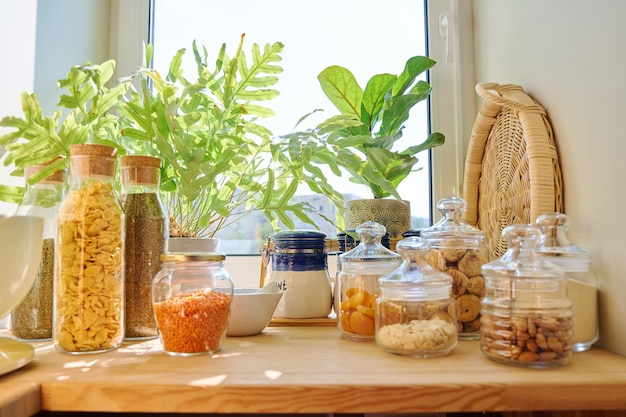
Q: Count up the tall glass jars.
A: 3